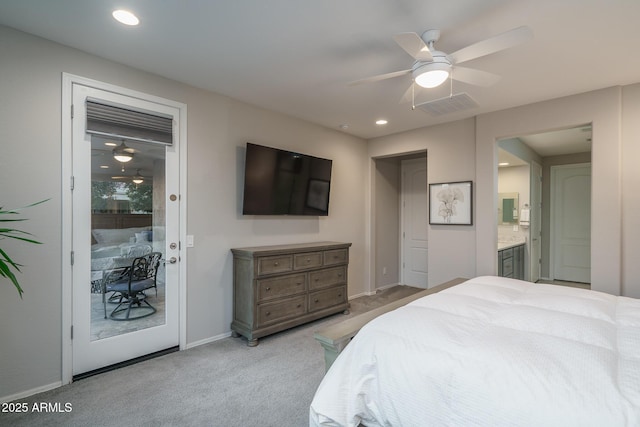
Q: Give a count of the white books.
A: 0